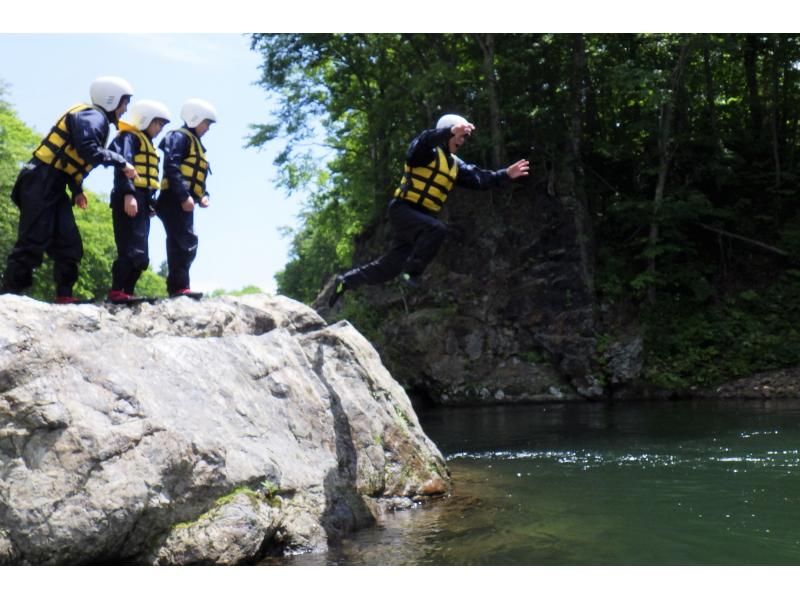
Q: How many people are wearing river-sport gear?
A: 4